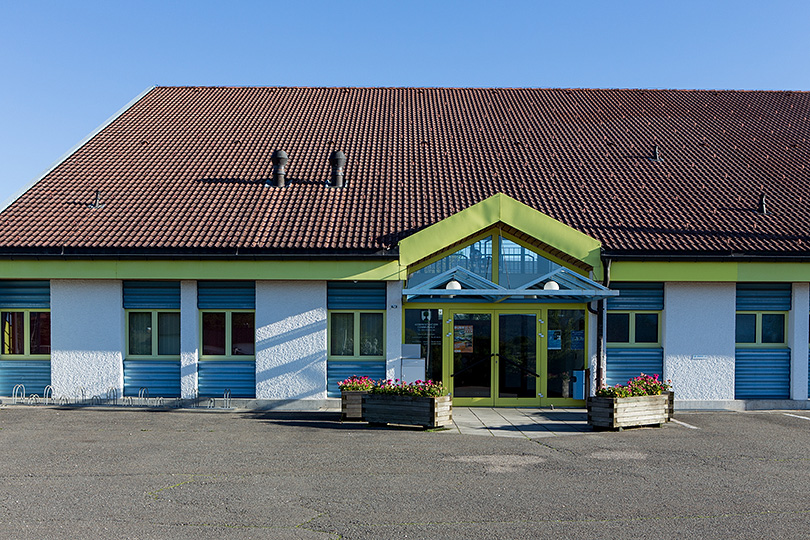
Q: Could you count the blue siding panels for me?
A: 12